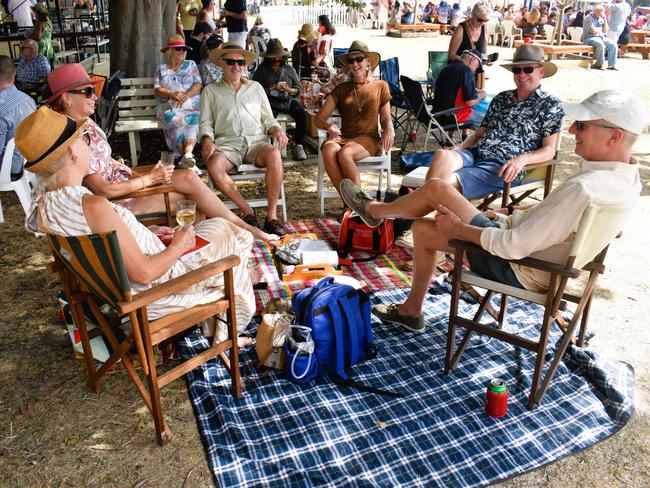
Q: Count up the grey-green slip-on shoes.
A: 2